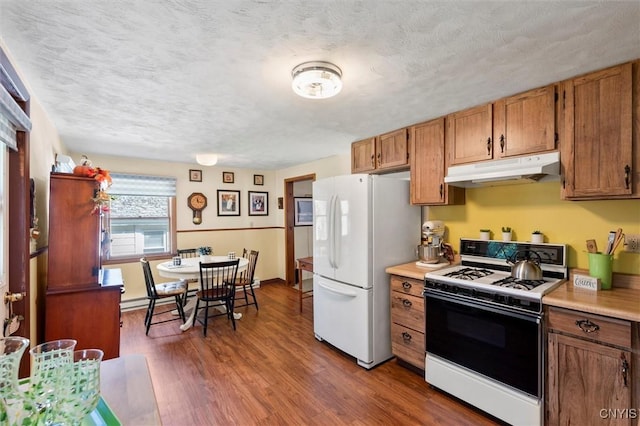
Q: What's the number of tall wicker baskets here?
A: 0